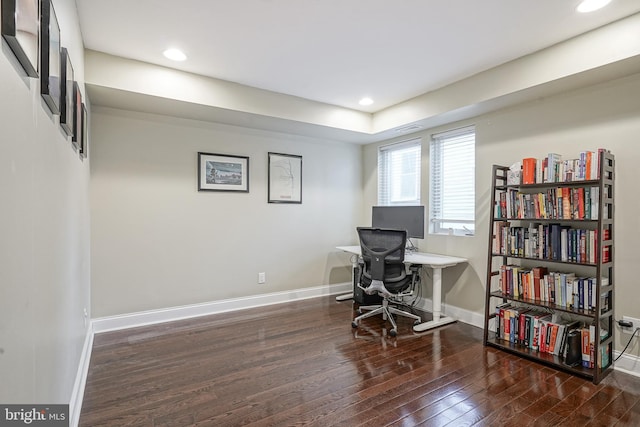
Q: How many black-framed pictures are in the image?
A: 7